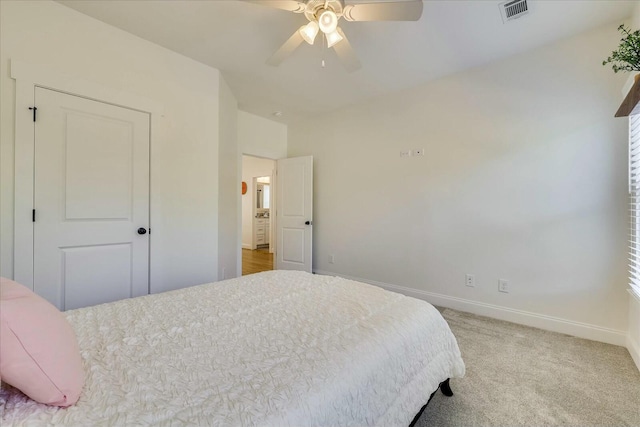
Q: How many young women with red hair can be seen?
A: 0